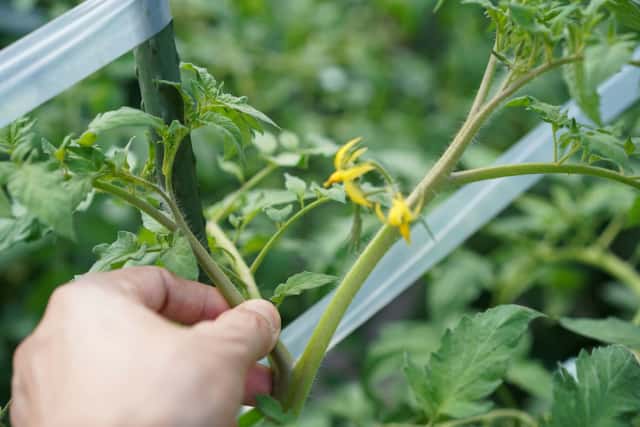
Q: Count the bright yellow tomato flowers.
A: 2